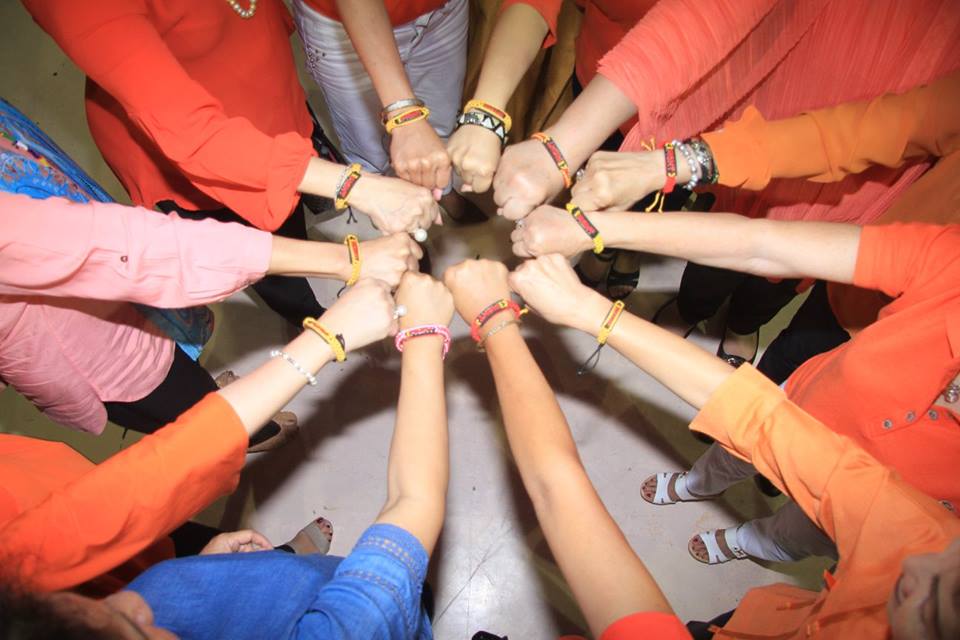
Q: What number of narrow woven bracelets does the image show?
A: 11